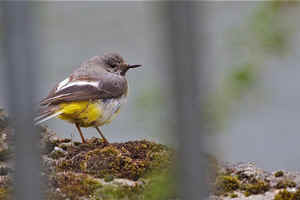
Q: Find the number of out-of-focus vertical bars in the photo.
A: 2